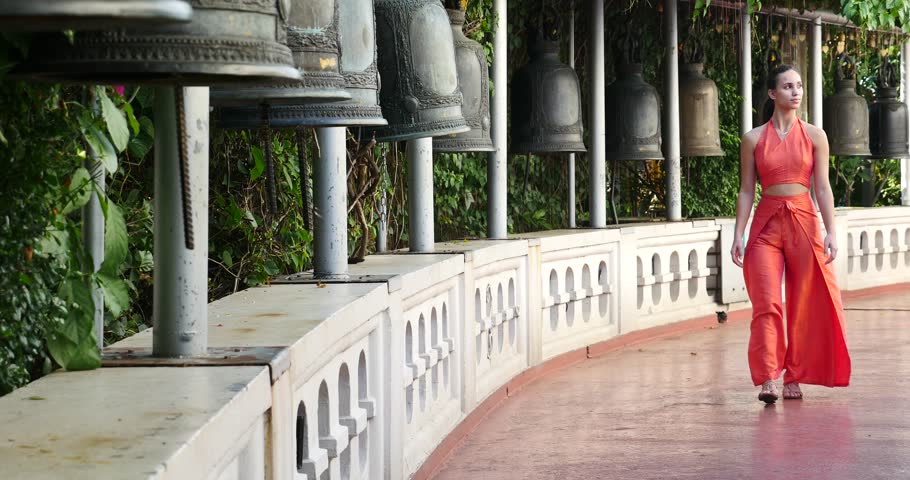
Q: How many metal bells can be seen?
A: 11